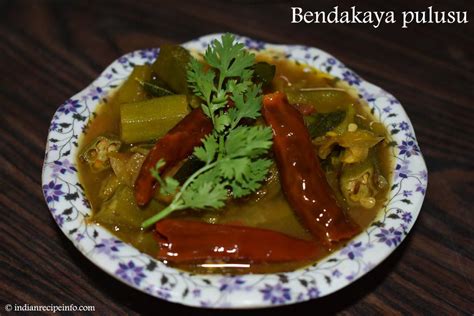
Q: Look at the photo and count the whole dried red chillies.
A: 3